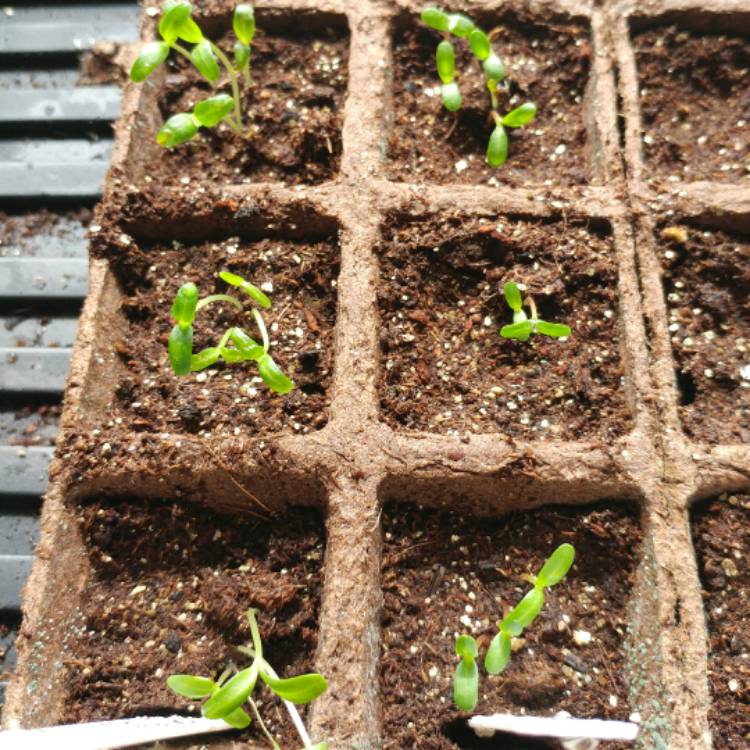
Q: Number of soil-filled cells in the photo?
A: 9